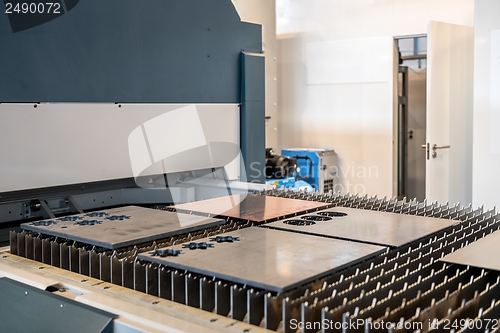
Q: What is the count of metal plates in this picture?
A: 5